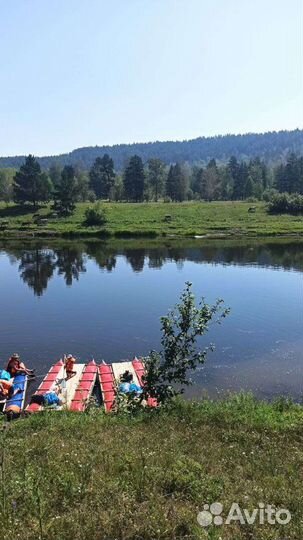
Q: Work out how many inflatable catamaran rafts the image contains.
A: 3